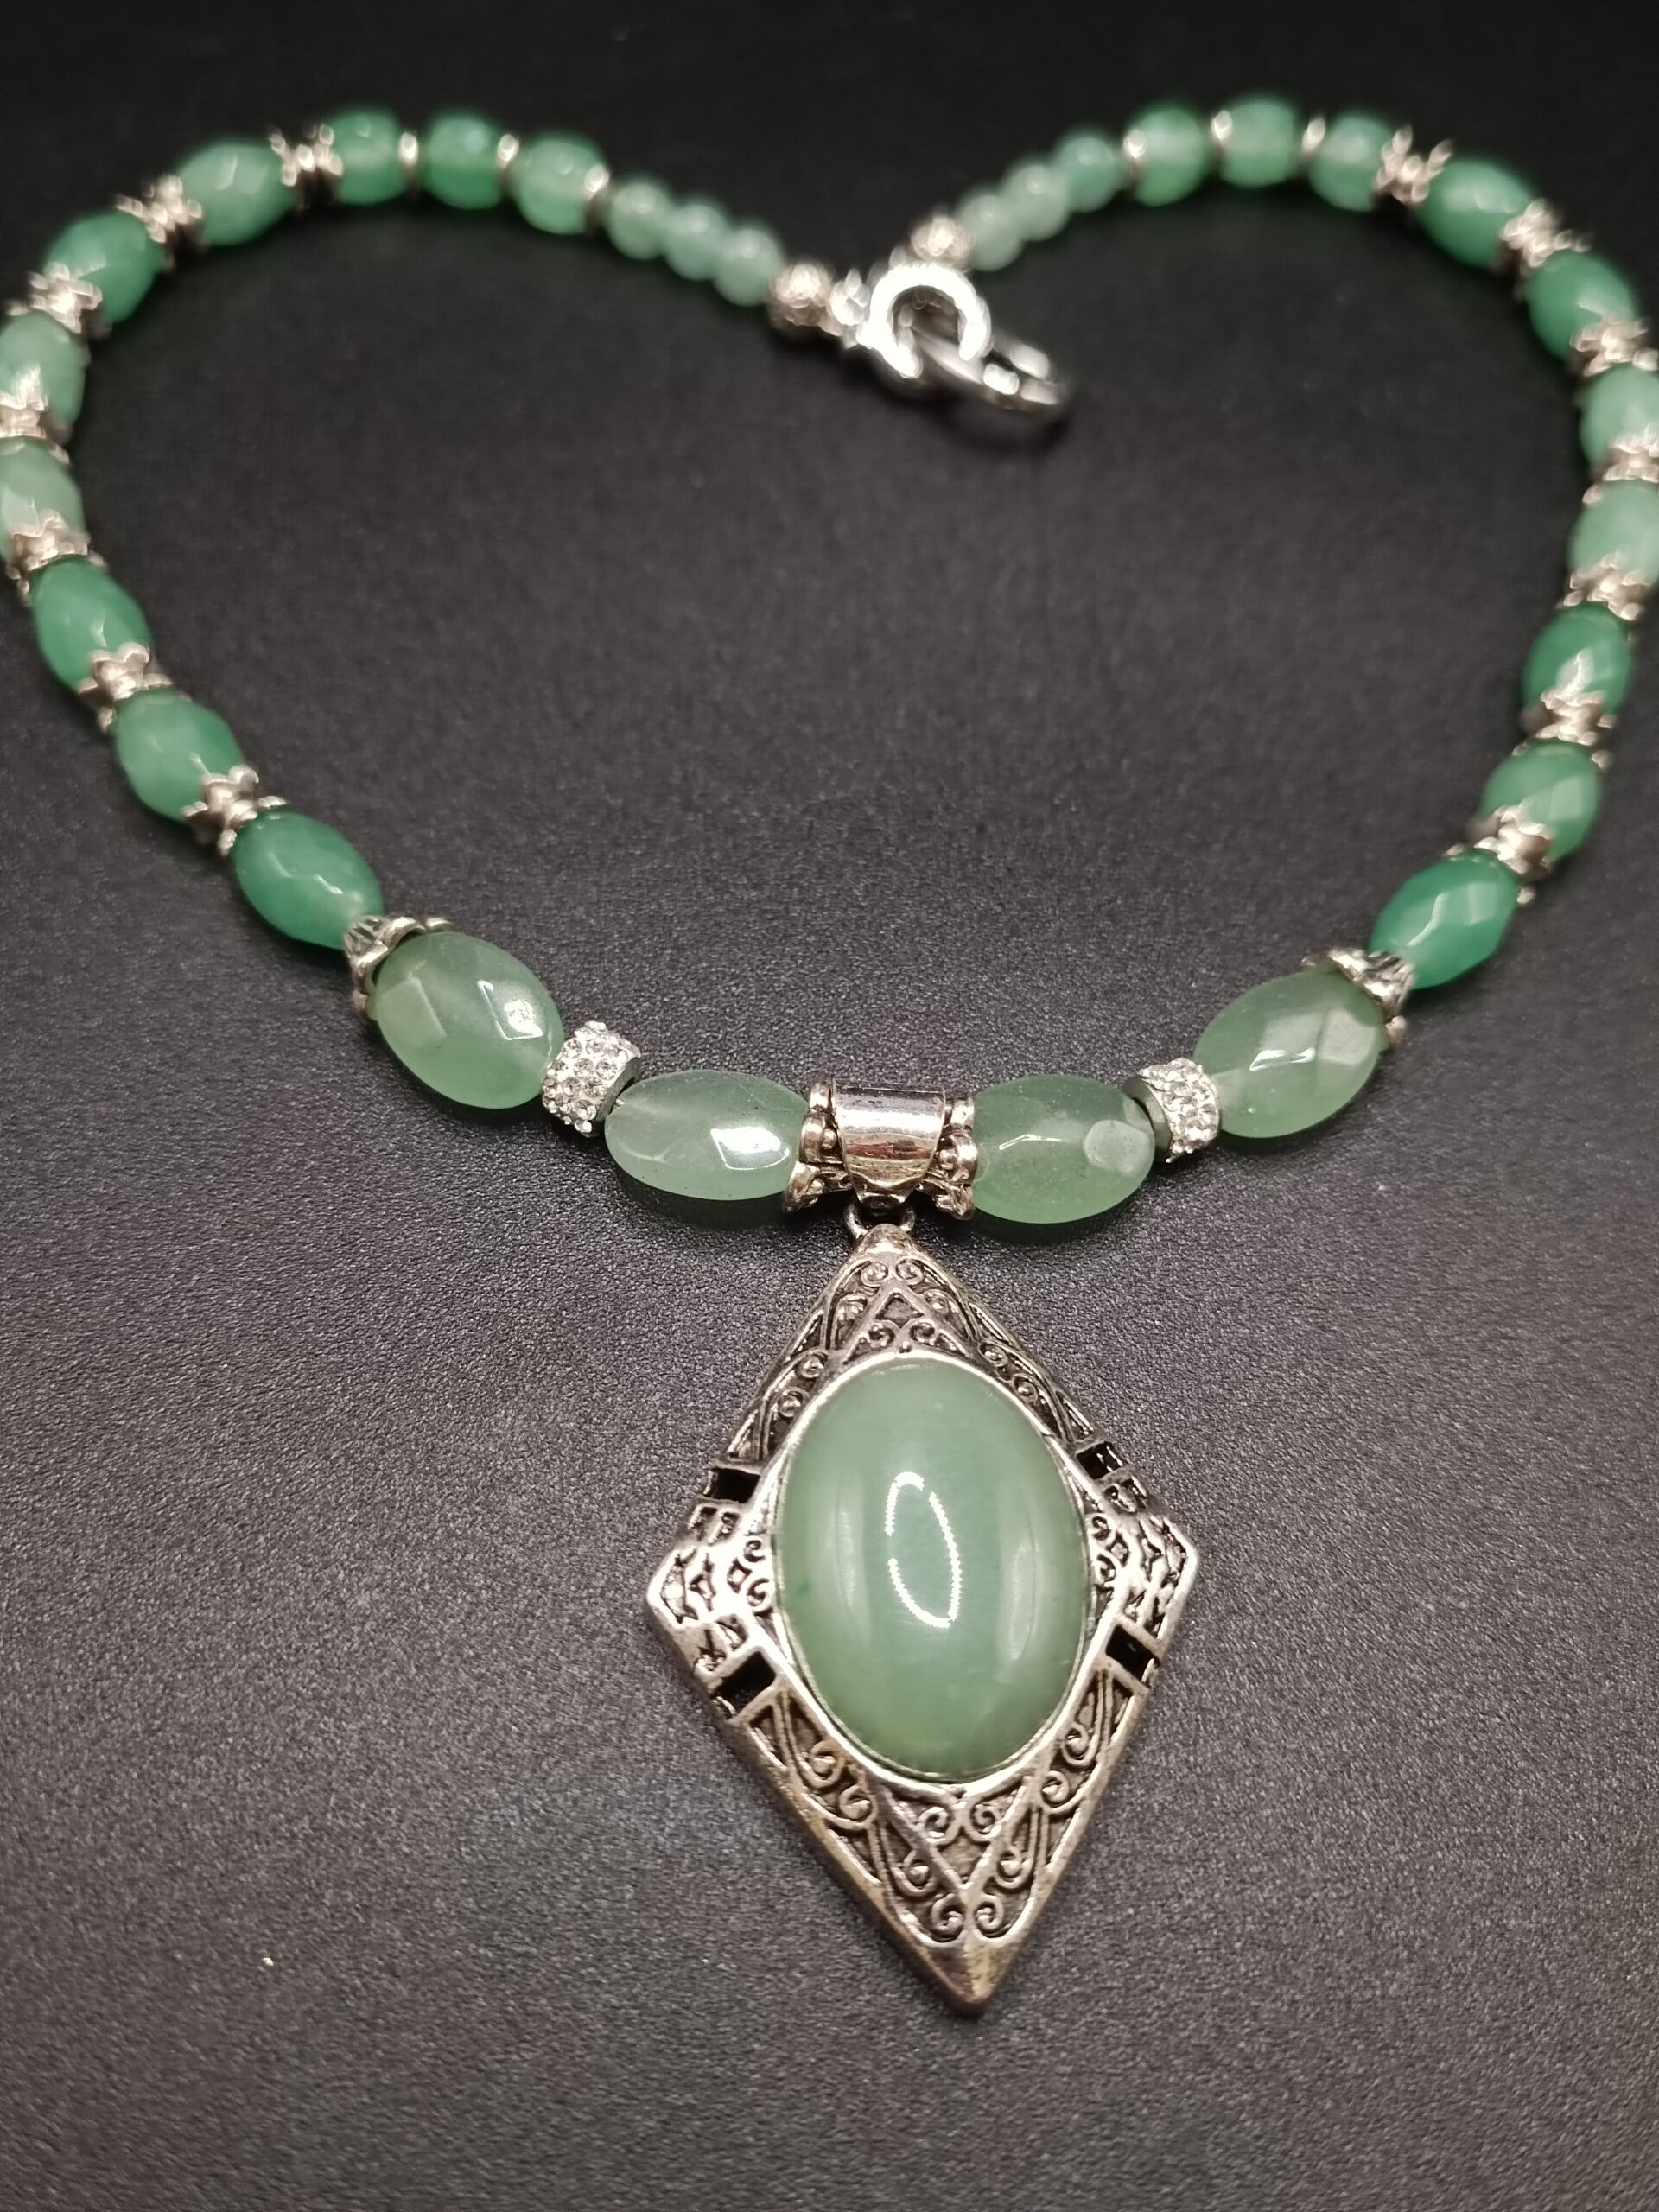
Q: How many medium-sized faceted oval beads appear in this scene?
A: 14